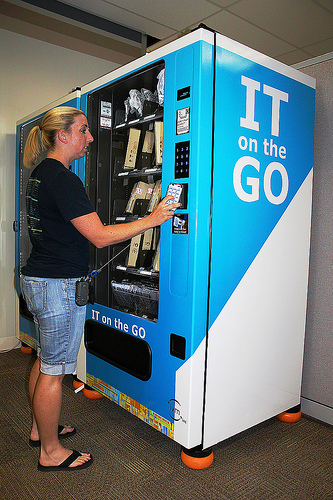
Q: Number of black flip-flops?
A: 2